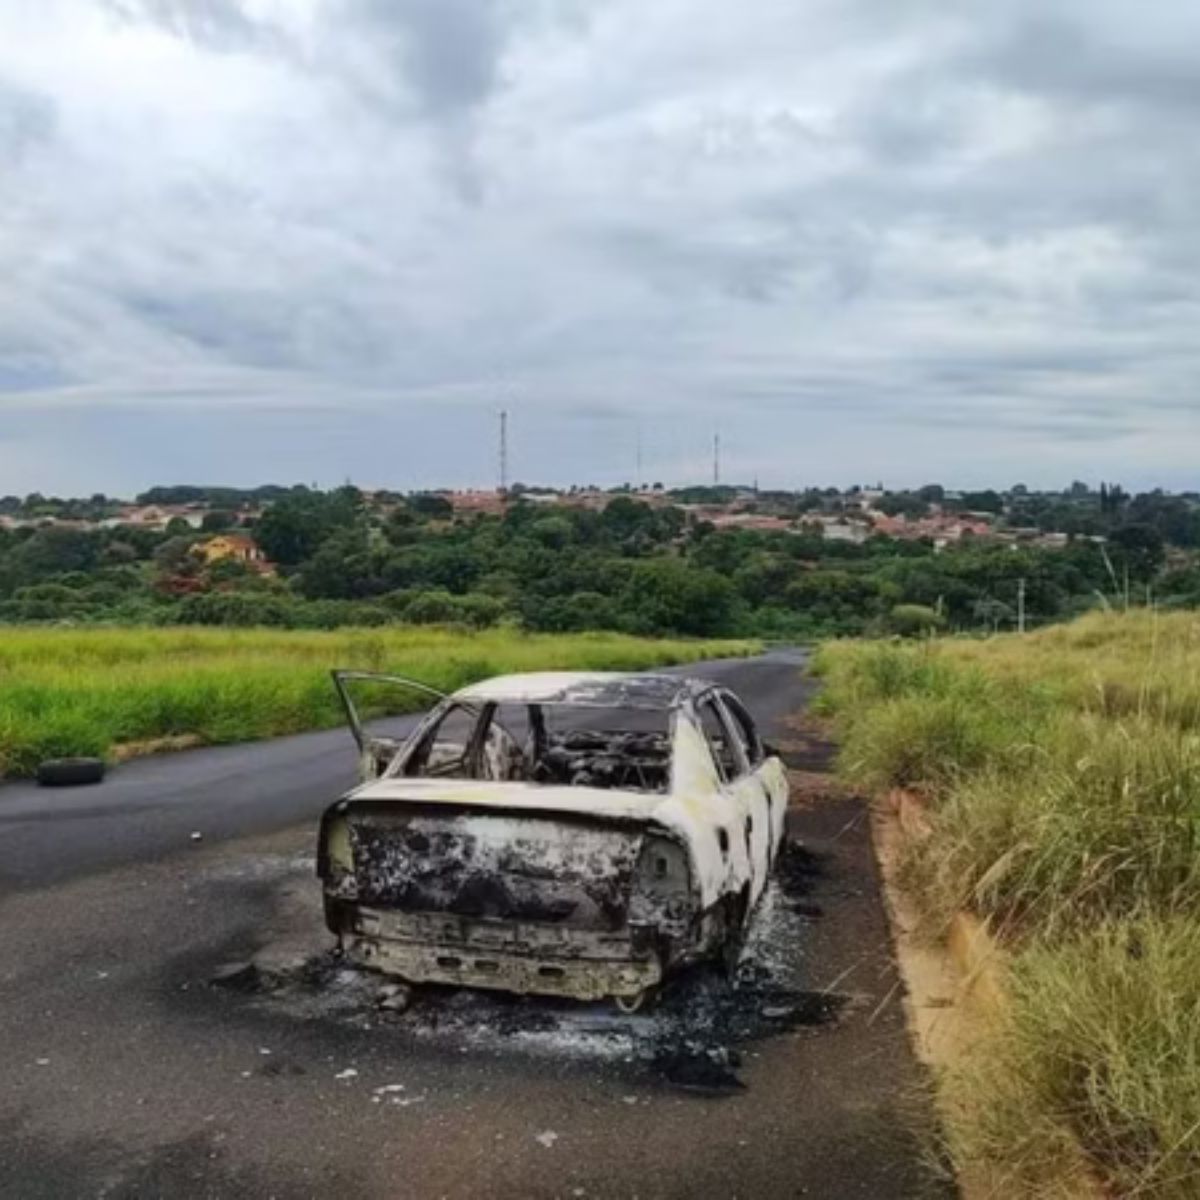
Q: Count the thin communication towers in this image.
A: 3